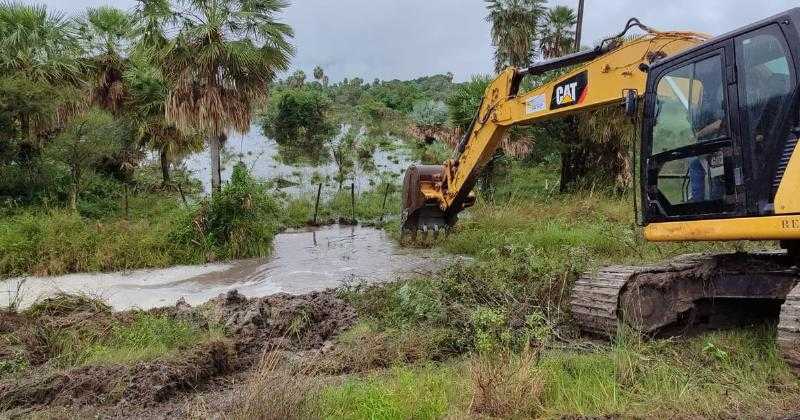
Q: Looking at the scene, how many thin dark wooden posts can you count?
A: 5